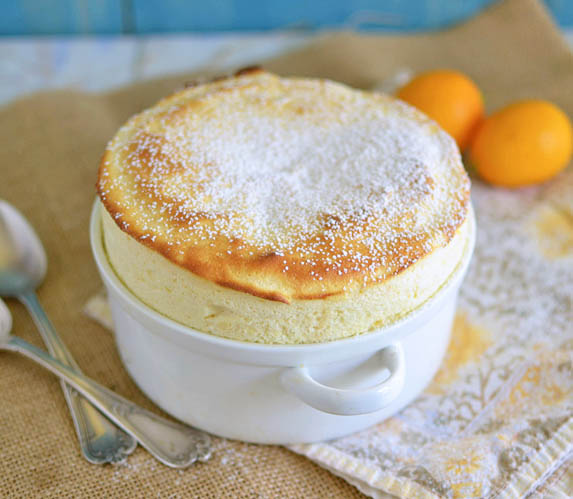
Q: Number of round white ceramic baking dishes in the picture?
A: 1